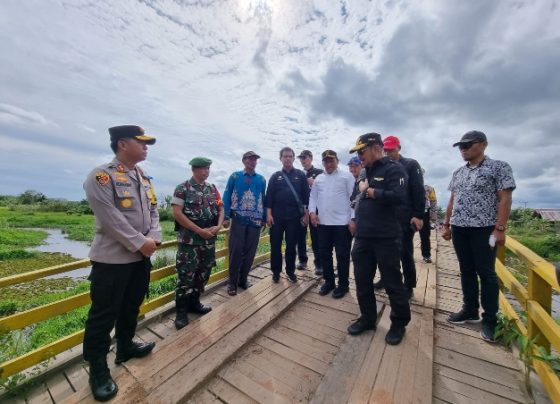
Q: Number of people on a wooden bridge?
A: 11